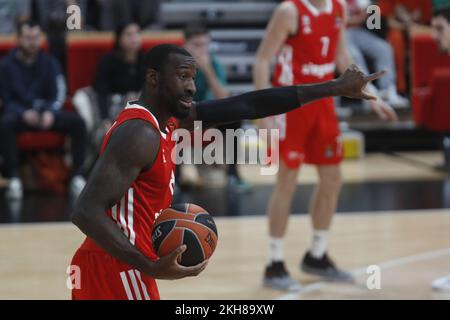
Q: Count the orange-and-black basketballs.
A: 1